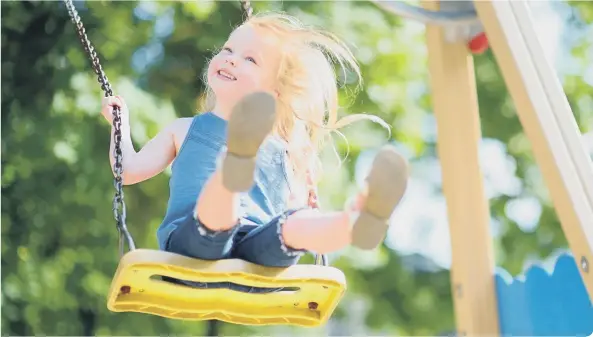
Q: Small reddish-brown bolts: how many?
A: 2